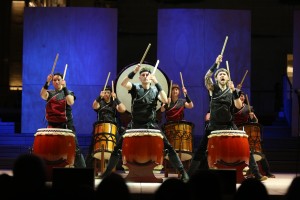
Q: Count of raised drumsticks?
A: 12